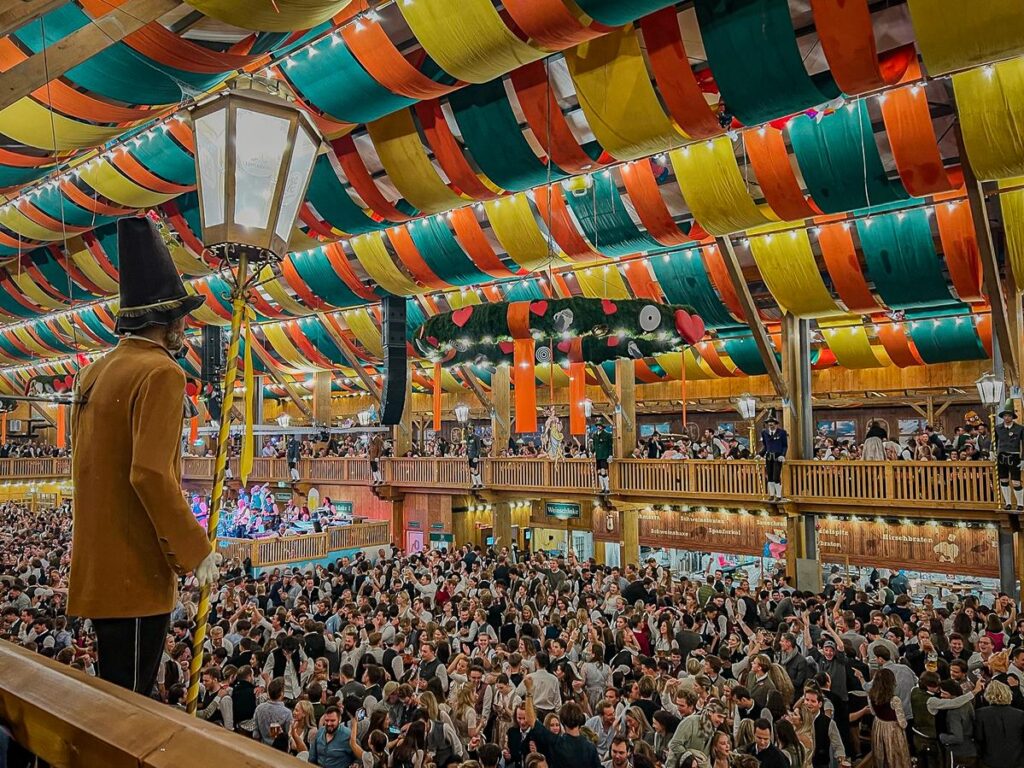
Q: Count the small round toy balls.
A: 0